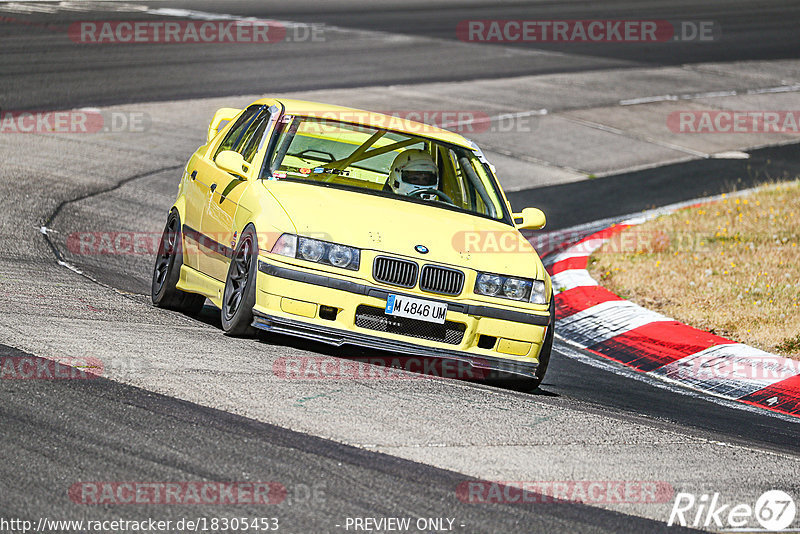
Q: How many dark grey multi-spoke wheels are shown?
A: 2